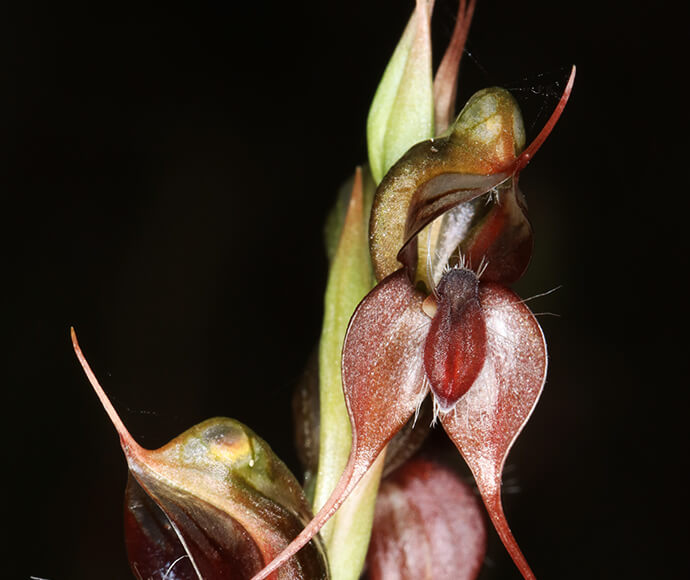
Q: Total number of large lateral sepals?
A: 2